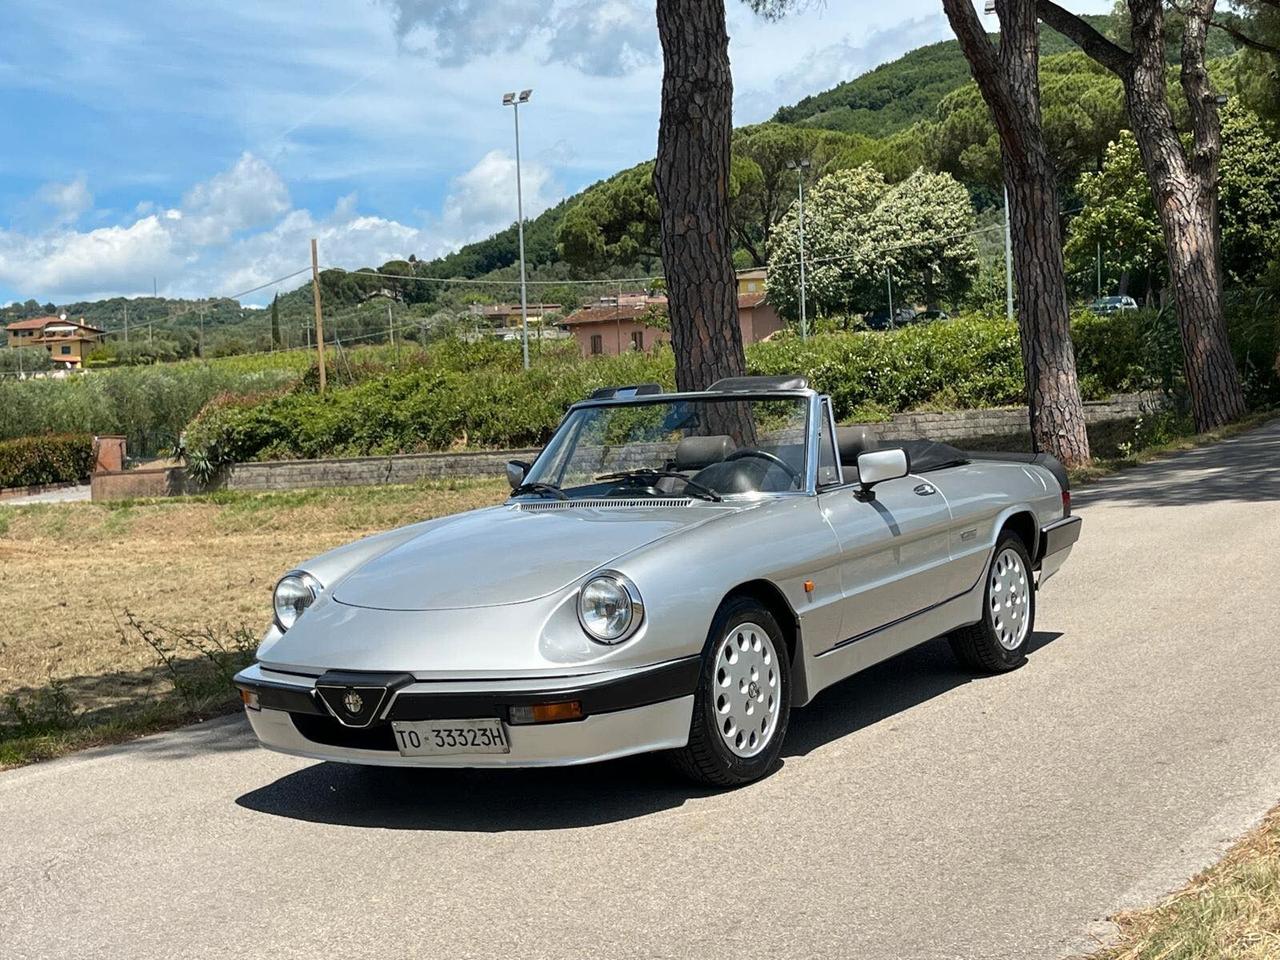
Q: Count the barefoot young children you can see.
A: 0